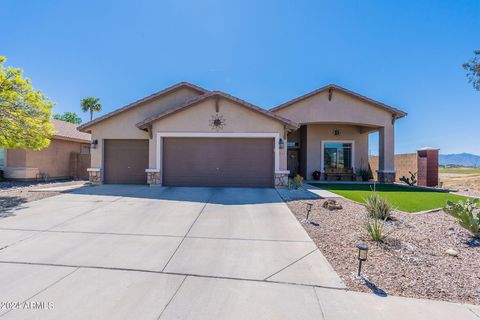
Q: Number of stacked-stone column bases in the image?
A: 4